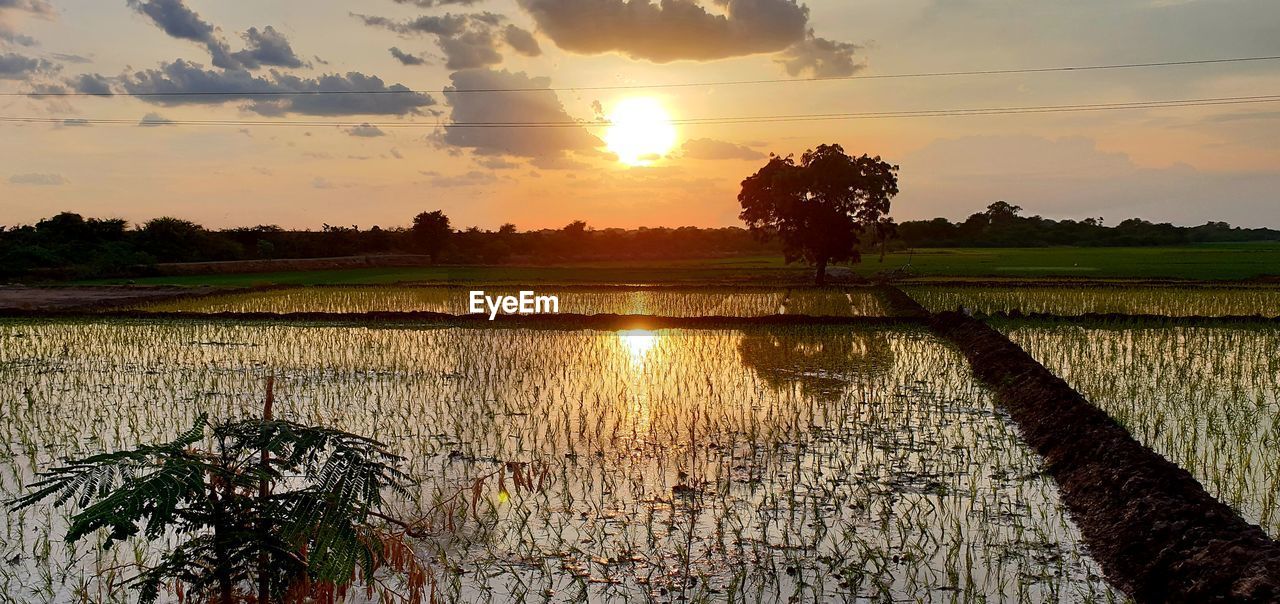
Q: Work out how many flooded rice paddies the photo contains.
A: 4